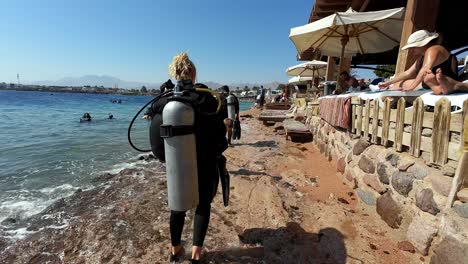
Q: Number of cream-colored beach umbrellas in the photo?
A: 3